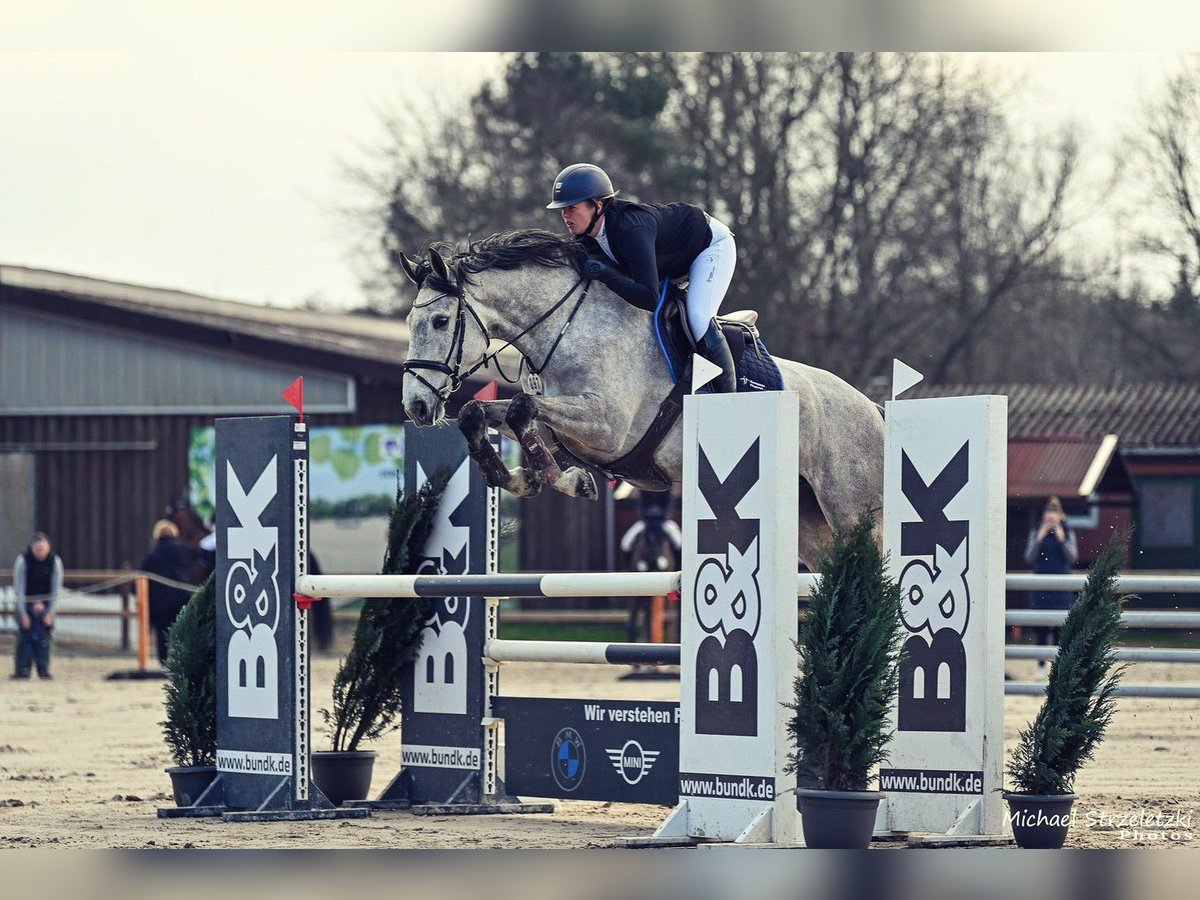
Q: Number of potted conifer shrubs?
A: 4